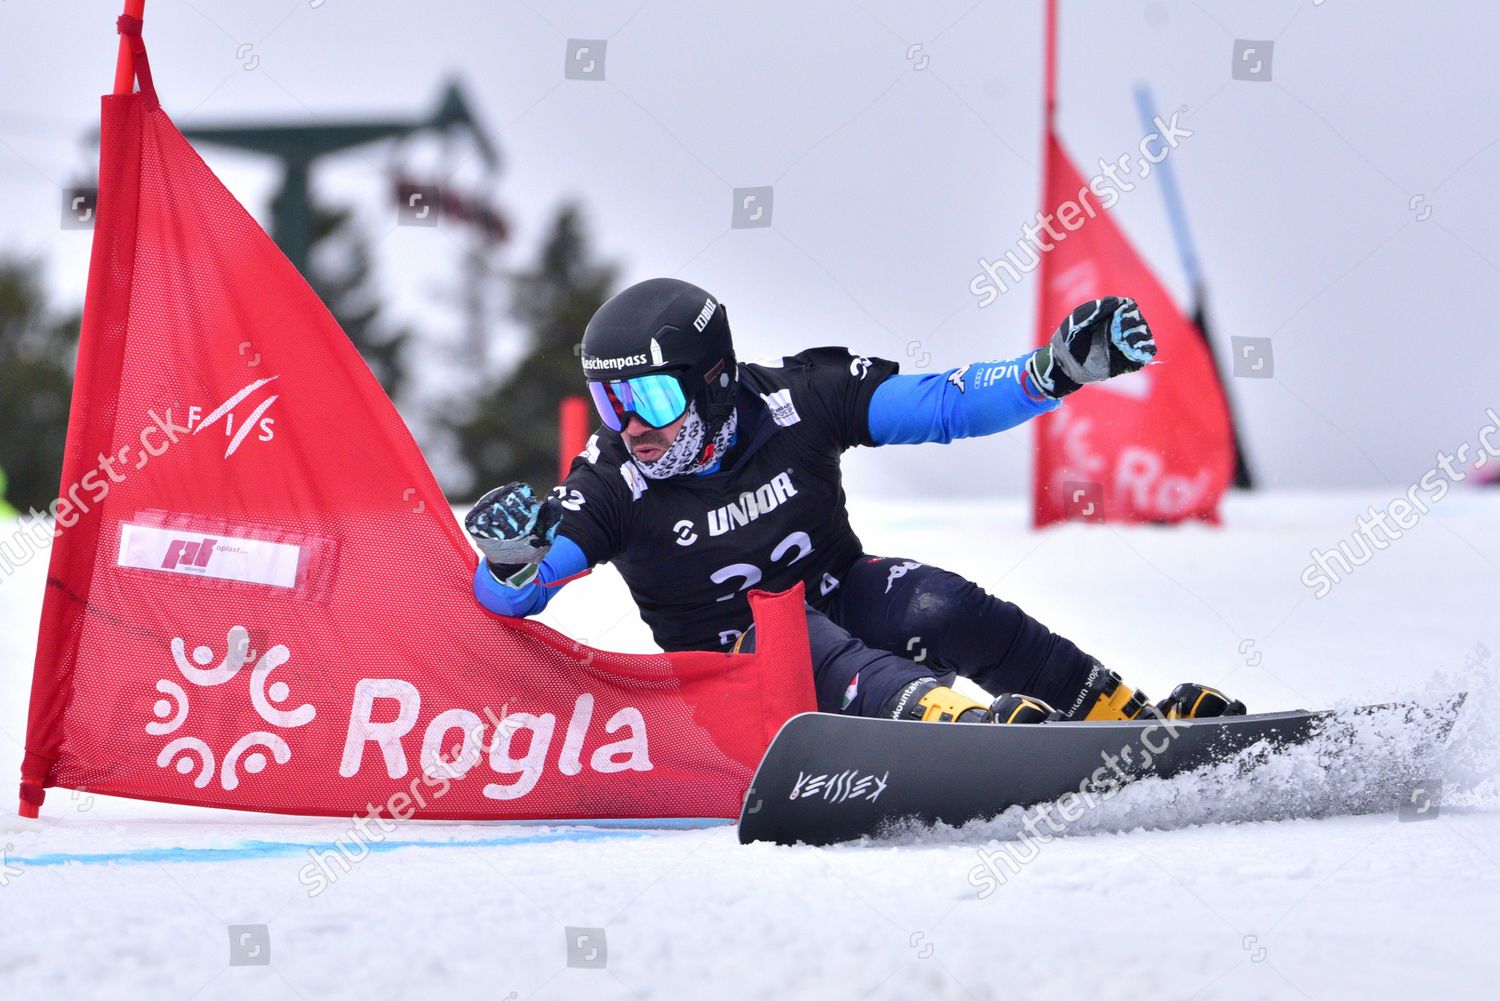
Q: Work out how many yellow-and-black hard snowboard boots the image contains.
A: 2